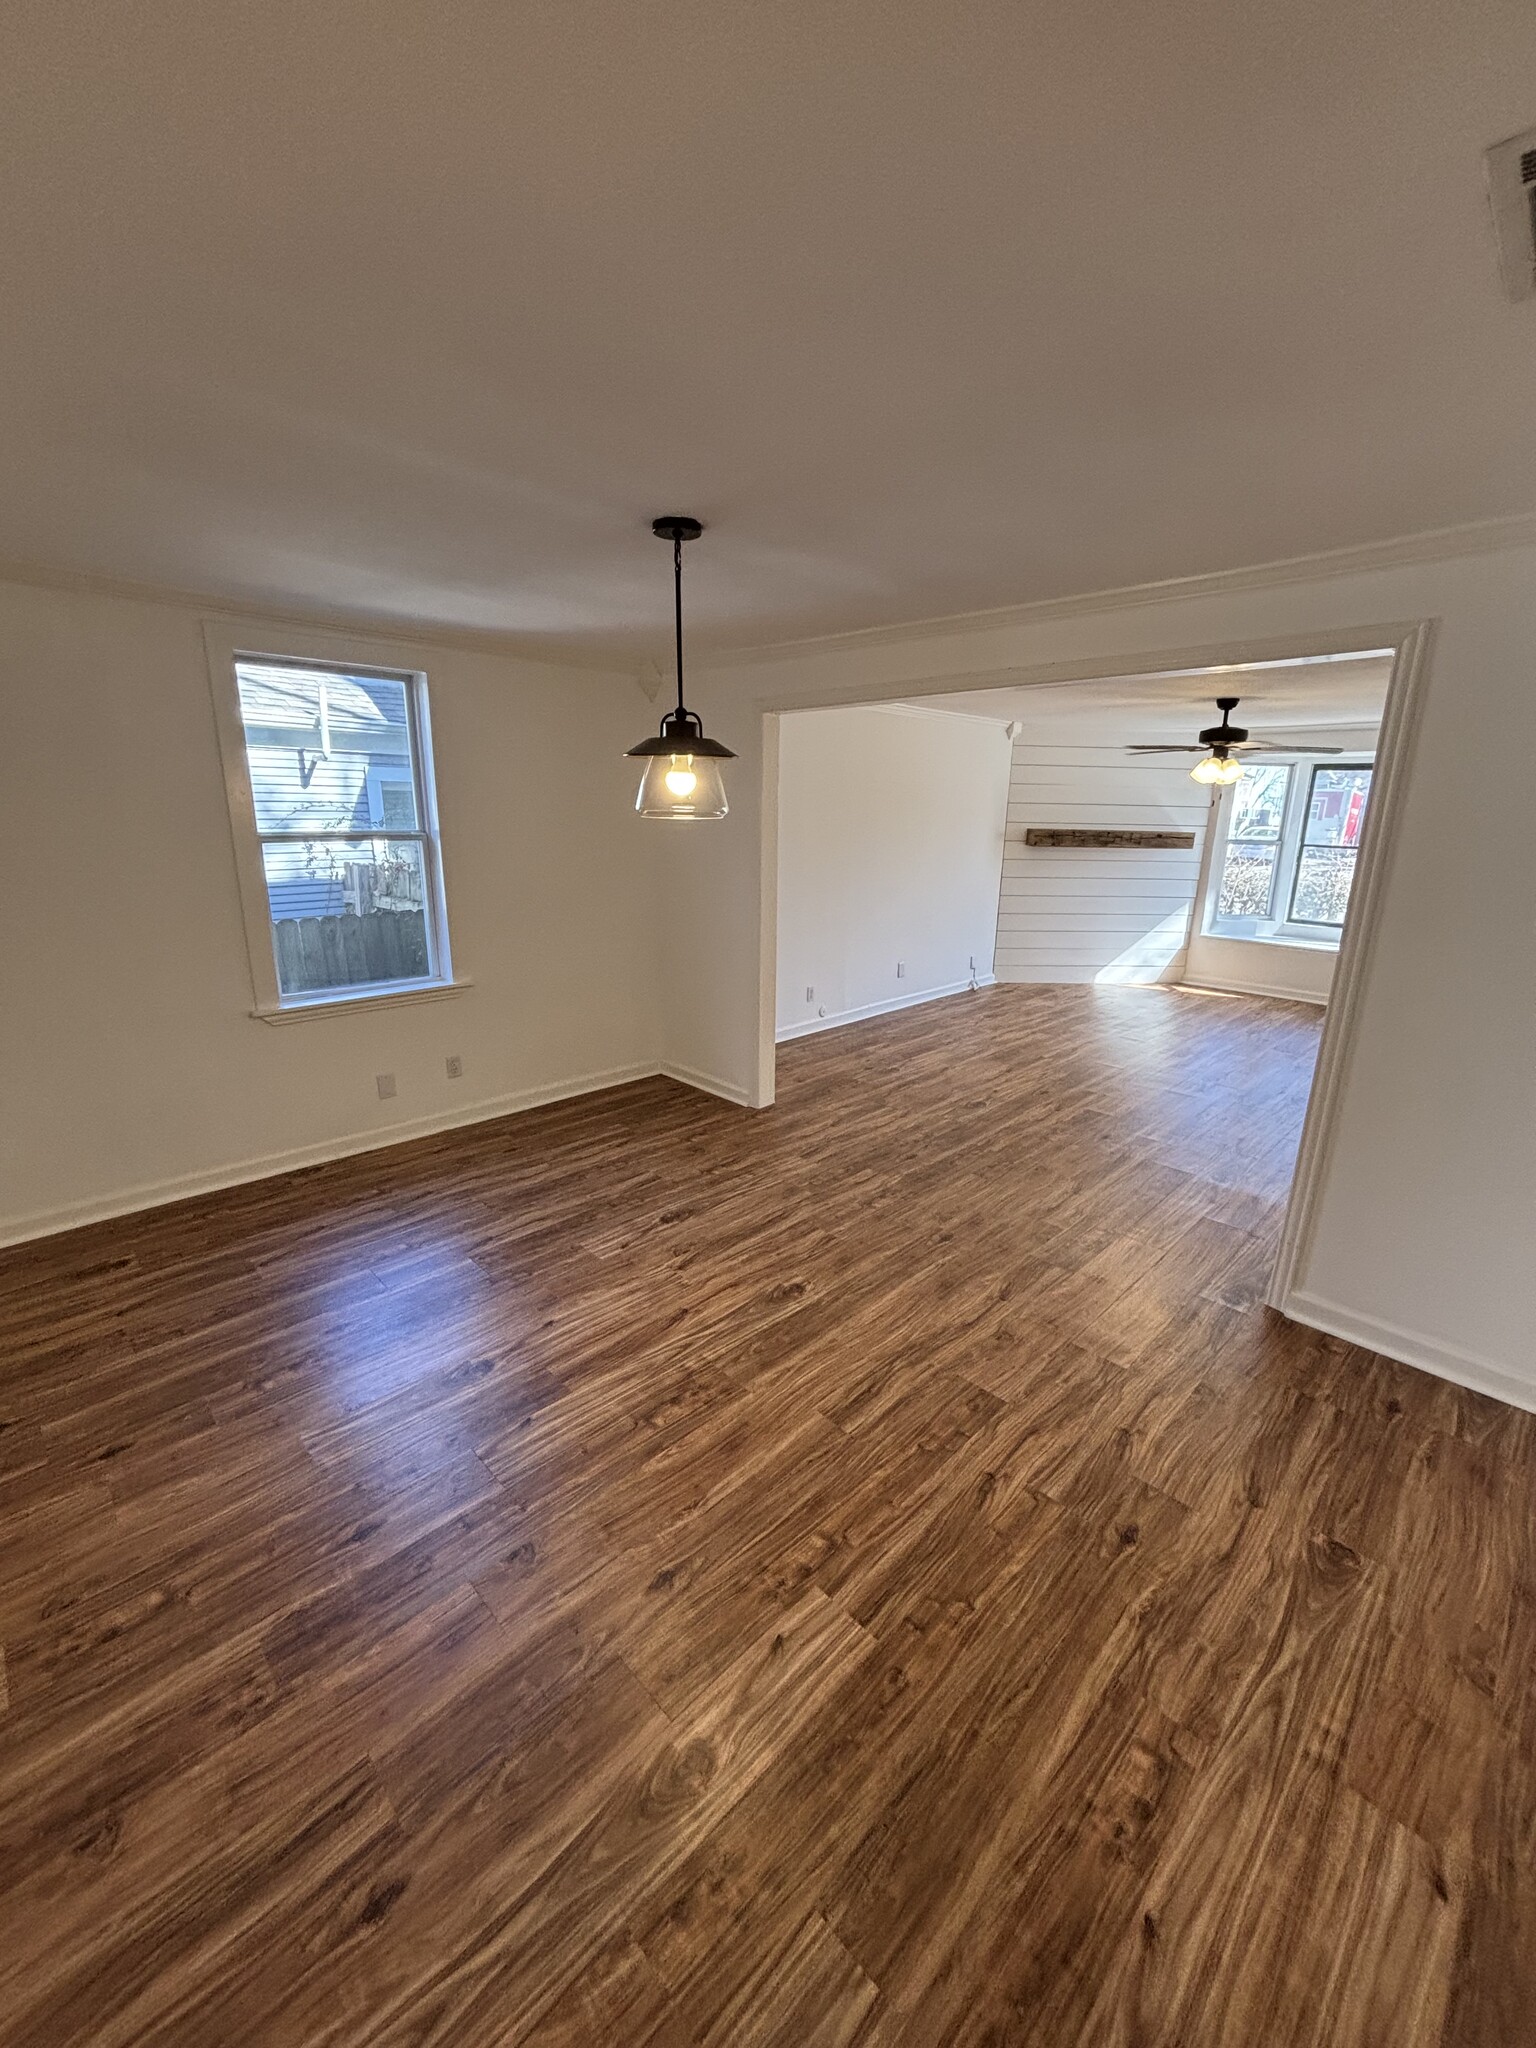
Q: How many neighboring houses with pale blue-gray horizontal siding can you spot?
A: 1